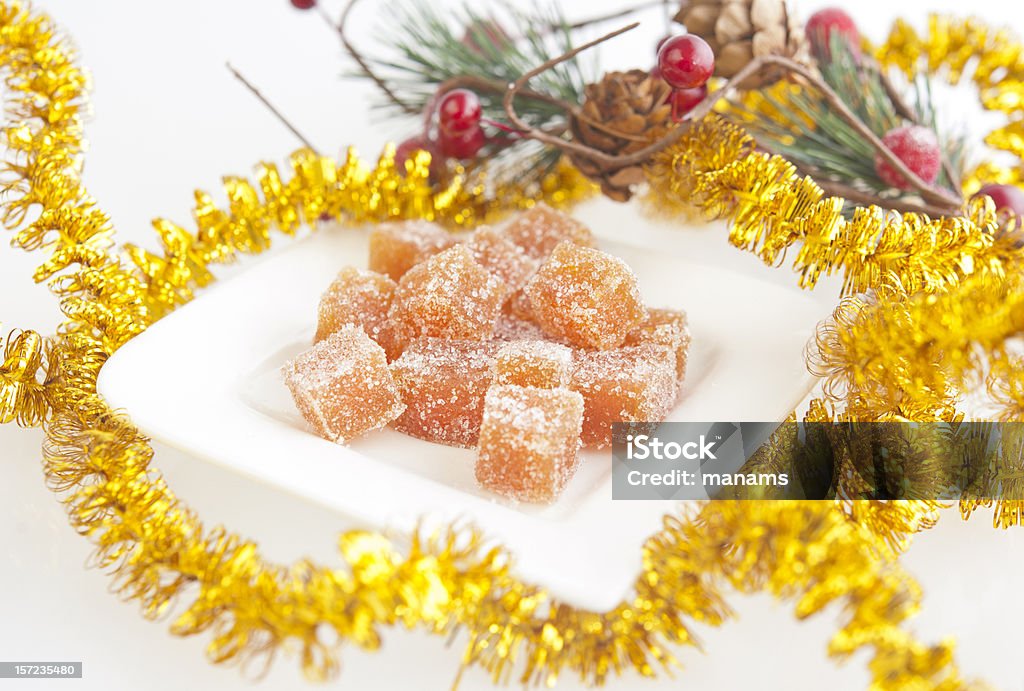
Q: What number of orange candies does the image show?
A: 12